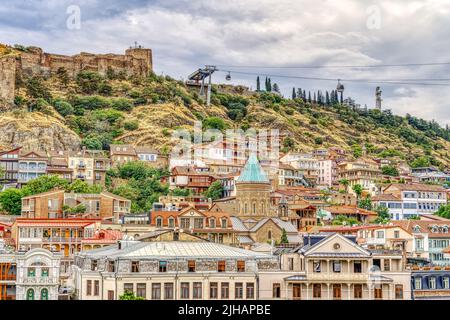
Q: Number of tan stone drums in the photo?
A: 1